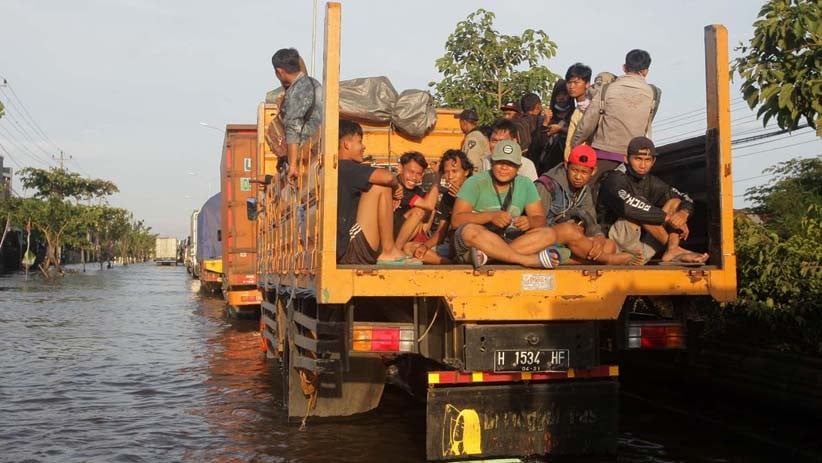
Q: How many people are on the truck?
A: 14